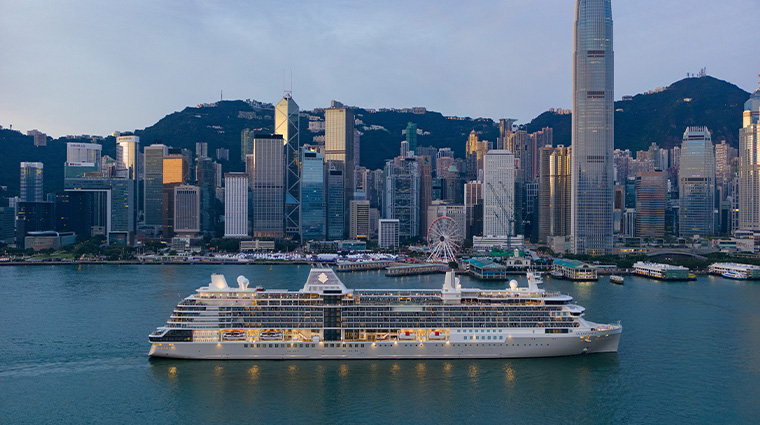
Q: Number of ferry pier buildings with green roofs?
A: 2